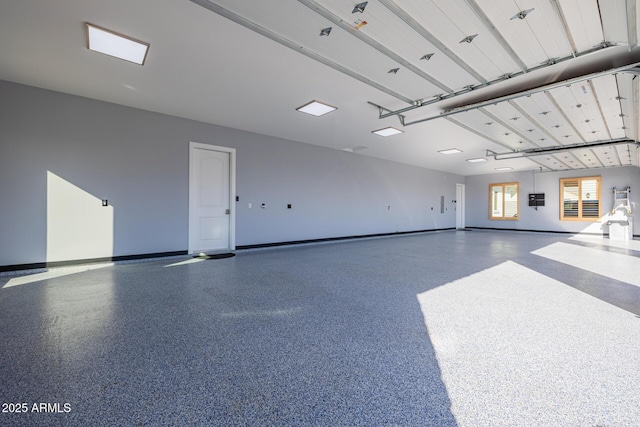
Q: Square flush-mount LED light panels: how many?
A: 6